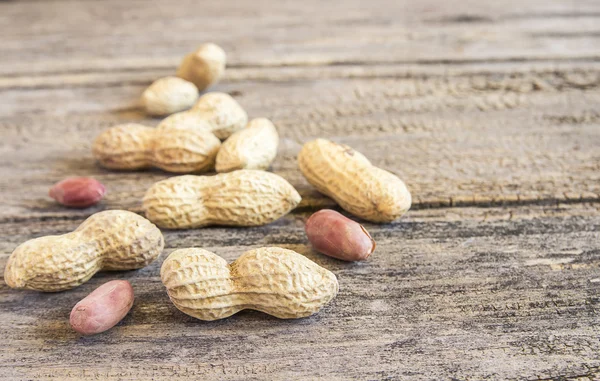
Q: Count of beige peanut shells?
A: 9